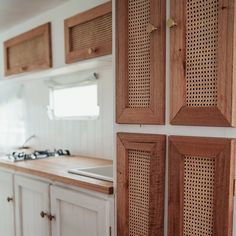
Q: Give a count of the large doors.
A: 4